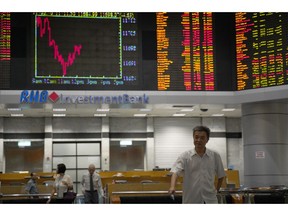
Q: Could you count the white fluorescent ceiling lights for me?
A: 12